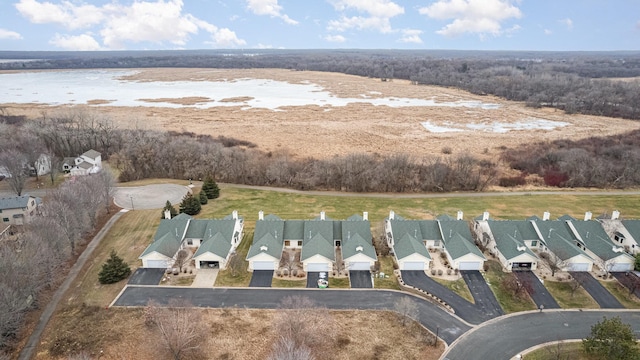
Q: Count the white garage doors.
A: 8